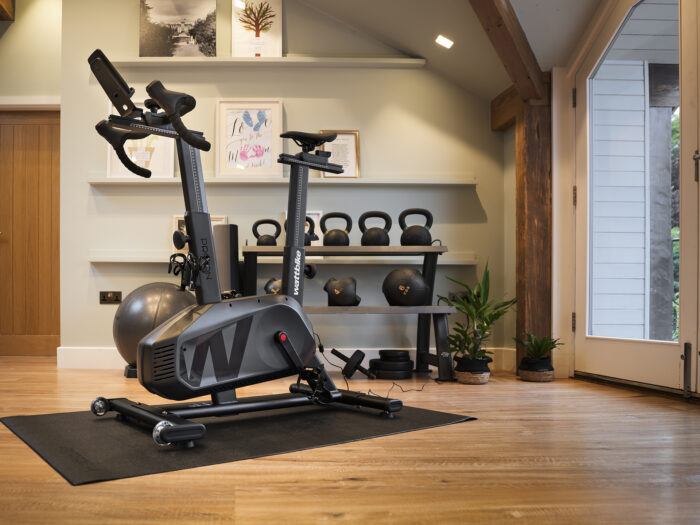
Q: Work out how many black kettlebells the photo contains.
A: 5